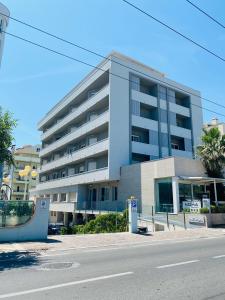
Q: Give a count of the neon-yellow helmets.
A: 0